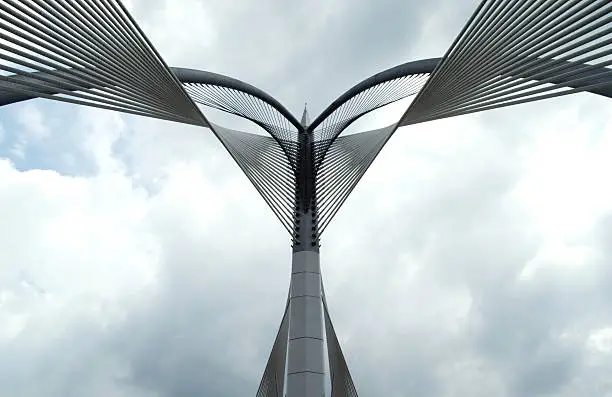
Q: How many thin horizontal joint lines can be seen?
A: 4